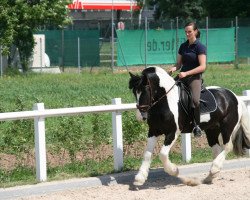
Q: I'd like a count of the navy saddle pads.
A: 1